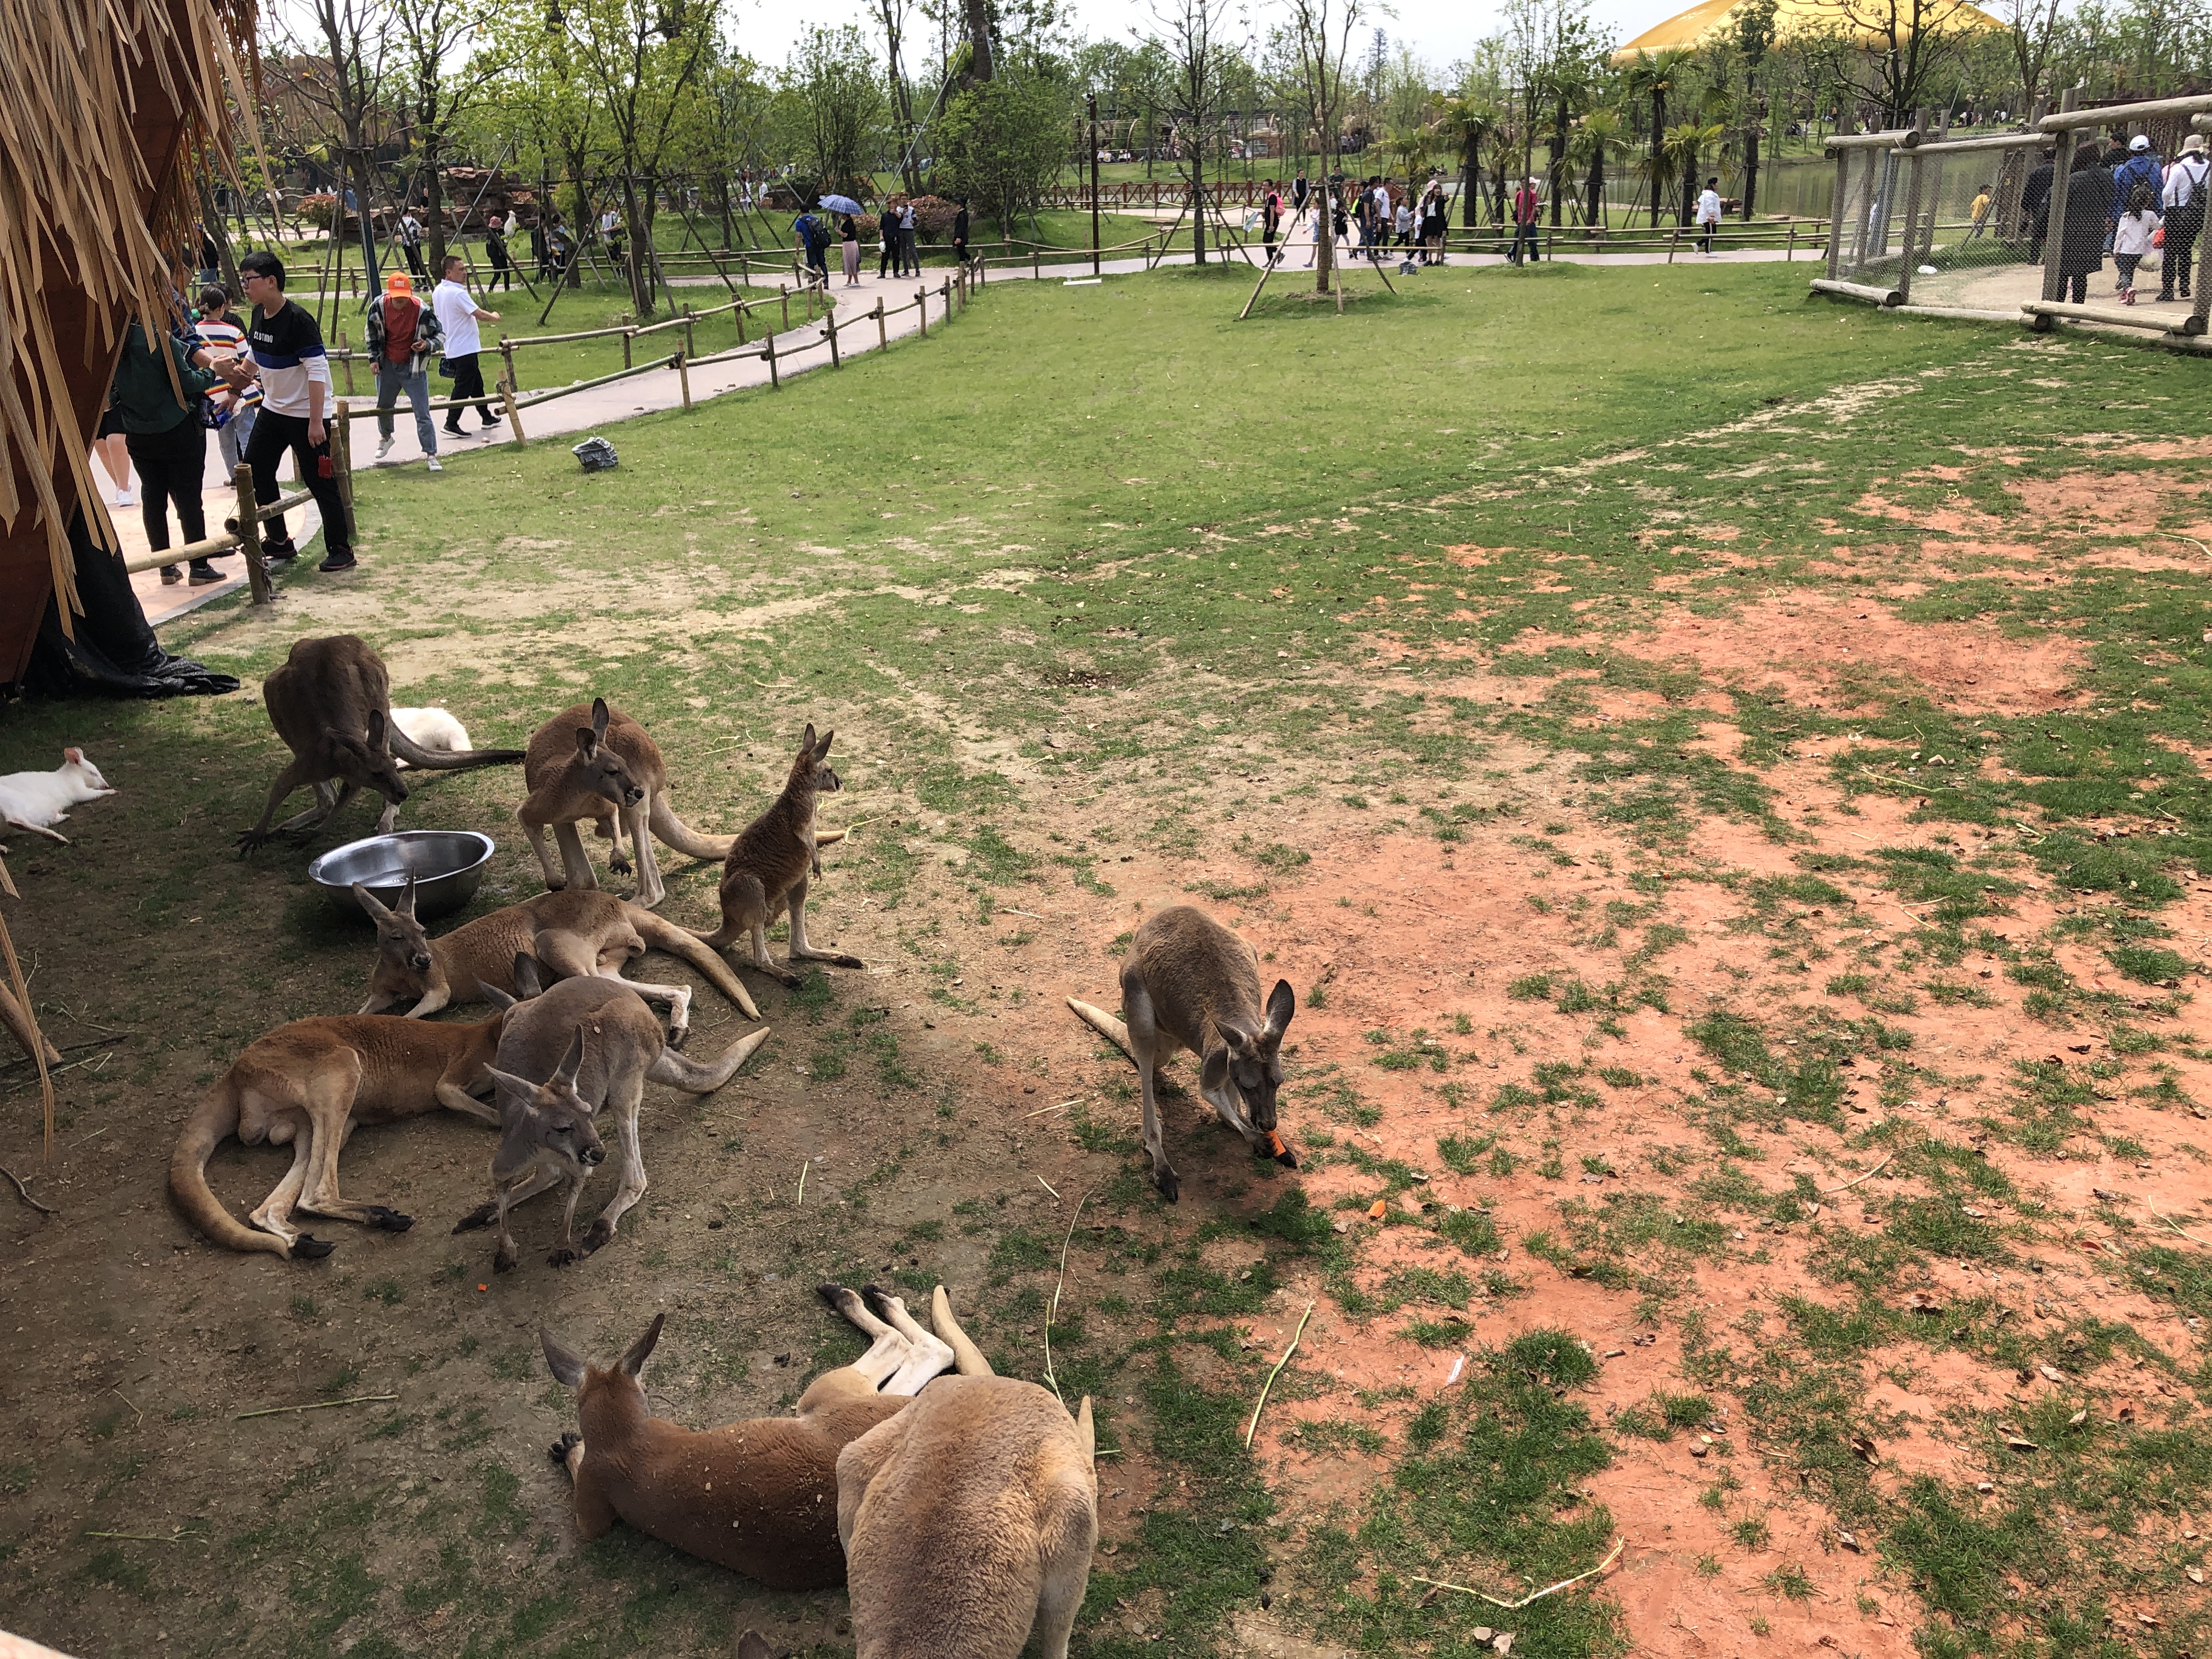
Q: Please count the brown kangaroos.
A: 9